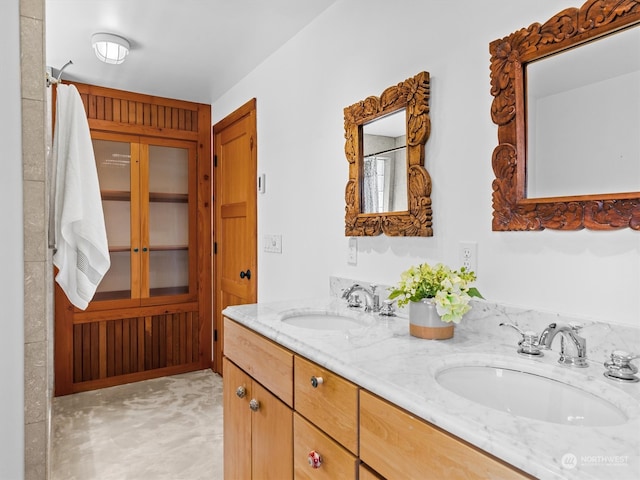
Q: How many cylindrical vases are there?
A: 1